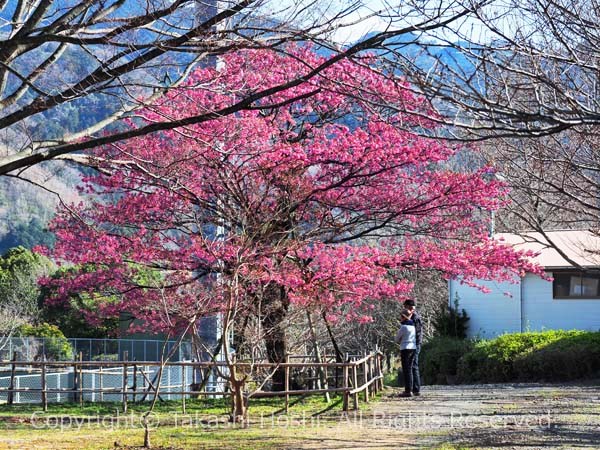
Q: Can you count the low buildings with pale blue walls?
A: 1